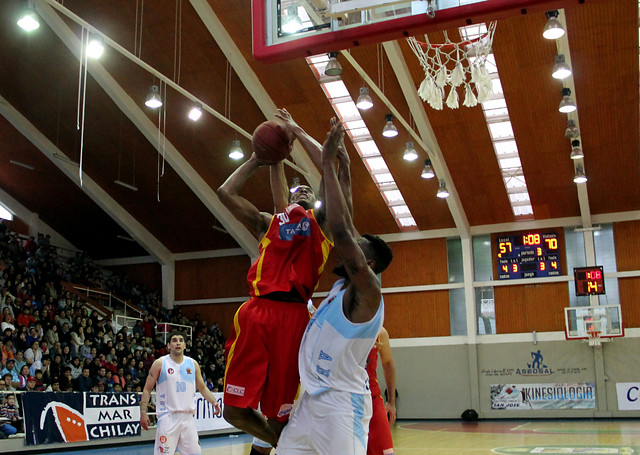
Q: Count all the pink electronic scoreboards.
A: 0